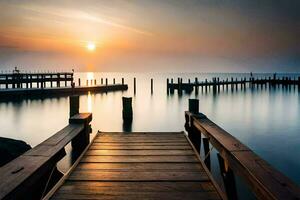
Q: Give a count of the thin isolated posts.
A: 2